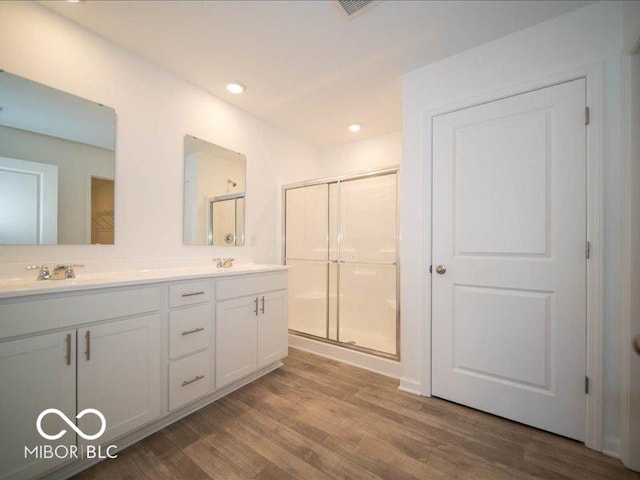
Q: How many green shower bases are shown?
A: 0